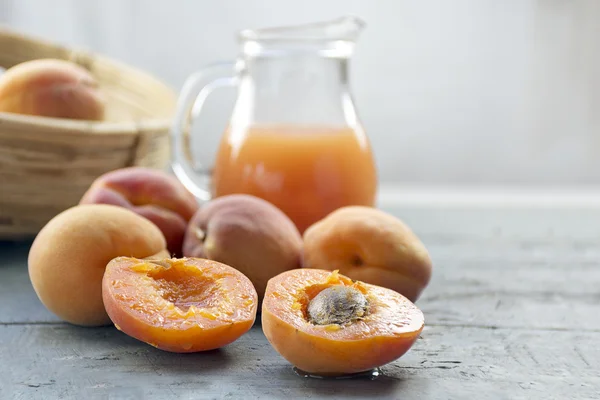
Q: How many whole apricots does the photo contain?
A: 5